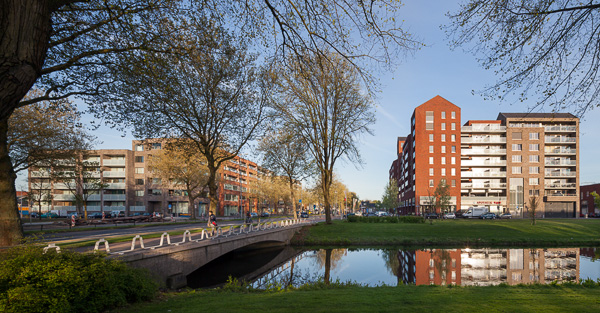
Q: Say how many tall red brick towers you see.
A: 1